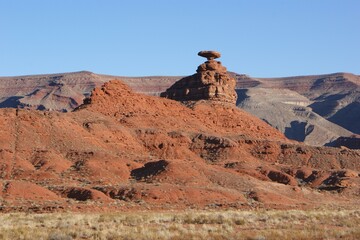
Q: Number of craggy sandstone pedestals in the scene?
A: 1